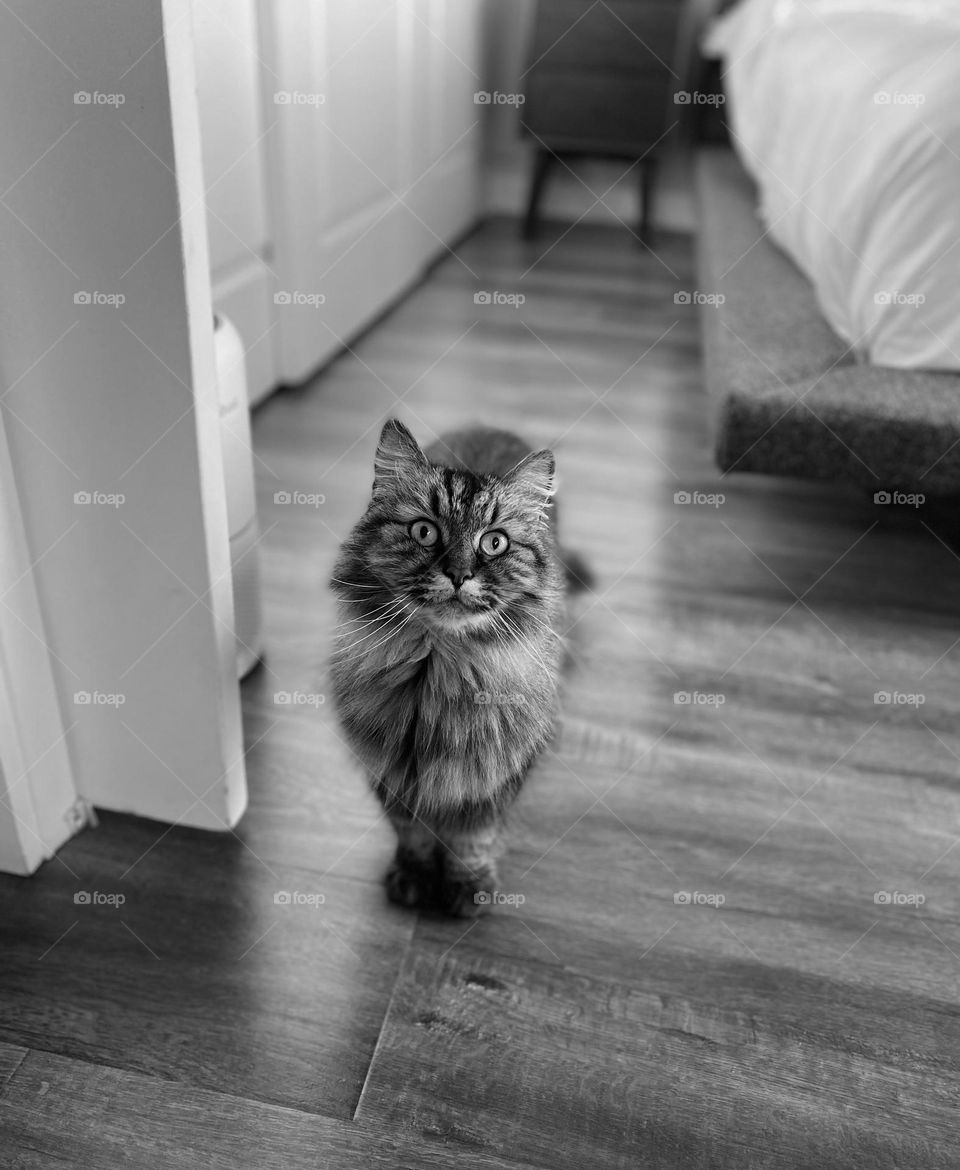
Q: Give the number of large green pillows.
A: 0